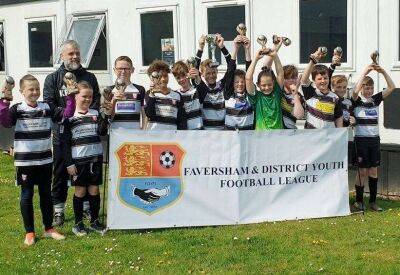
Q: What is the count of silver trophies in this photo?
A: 13